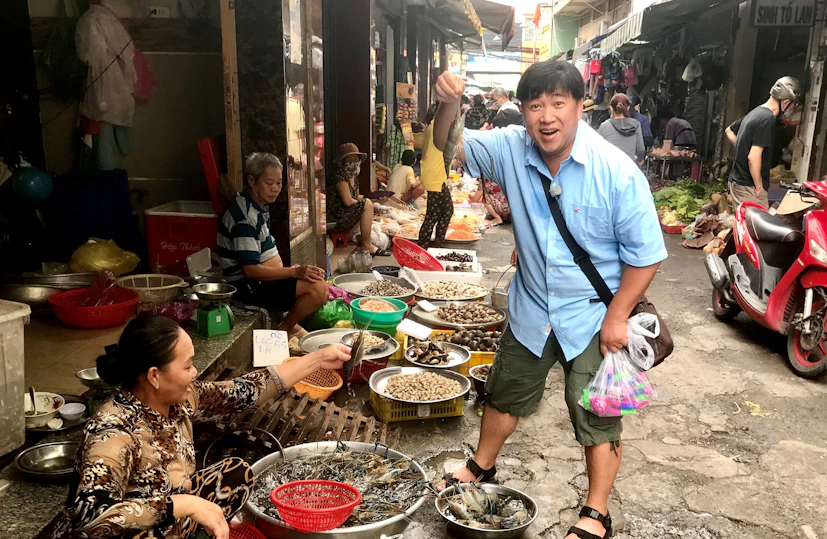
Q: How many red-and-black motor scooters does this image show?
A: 1